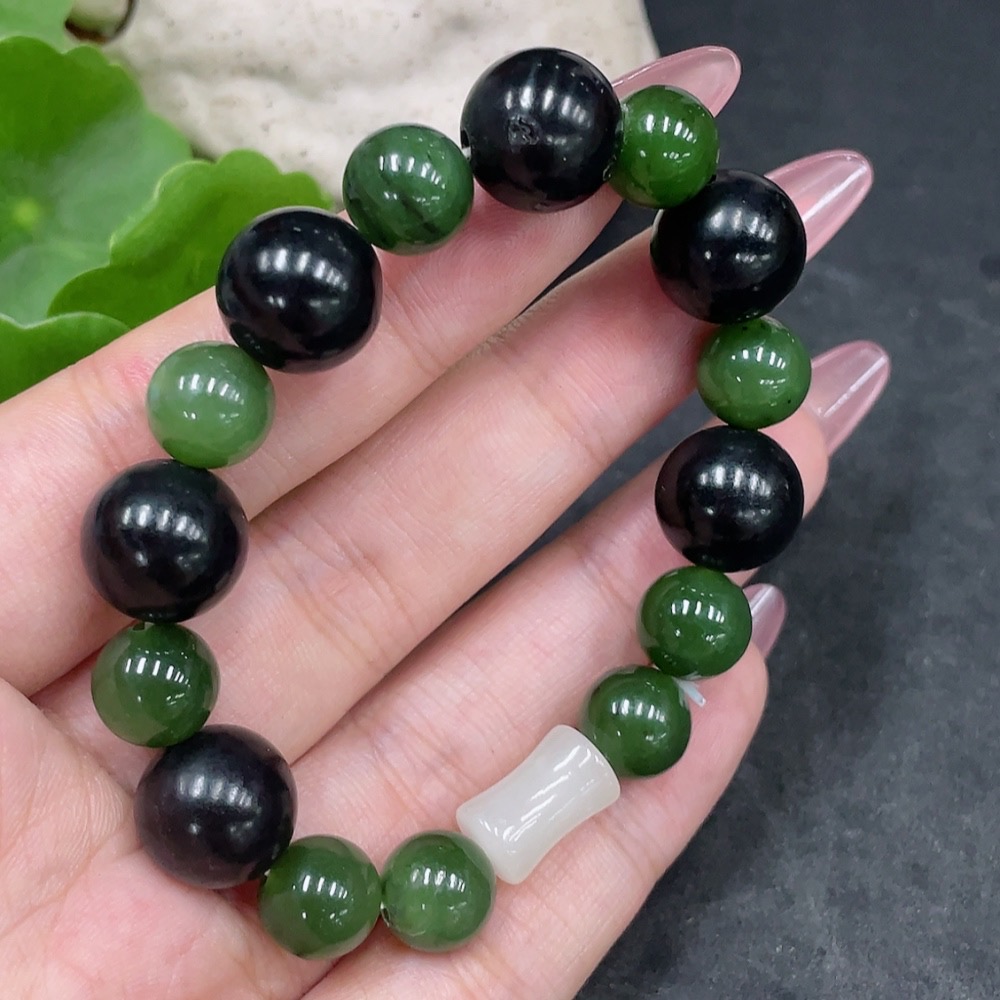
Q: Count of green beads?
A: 9